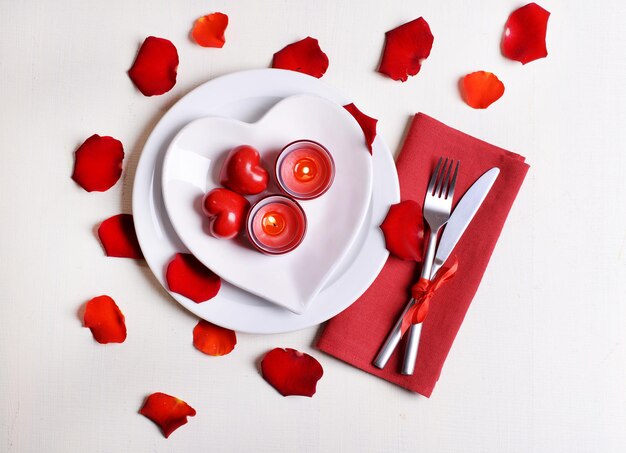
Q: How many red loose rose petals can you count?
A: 15